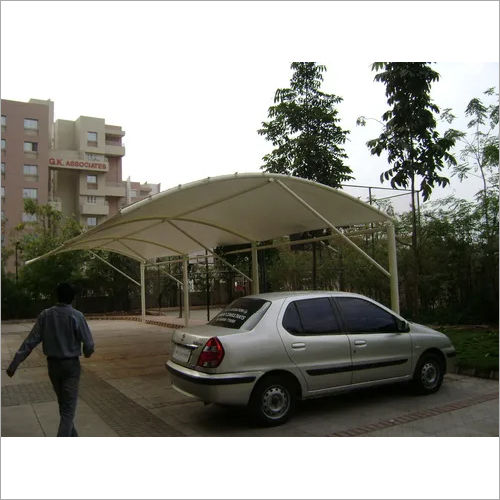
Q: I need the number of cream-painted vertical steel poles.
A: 4